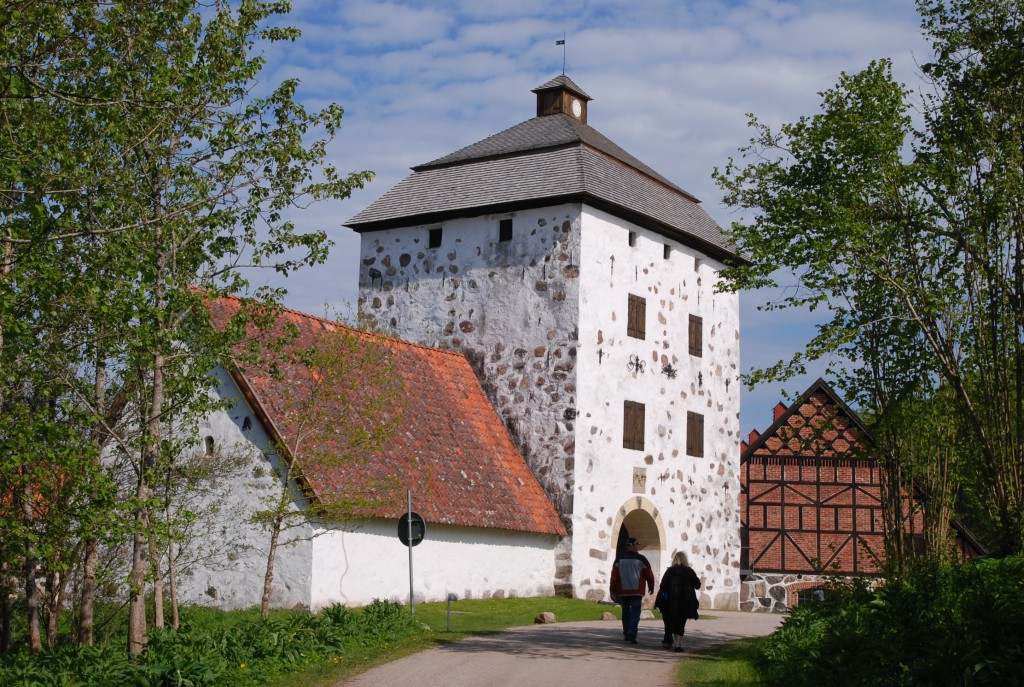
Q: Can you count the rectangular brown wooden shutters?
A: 4